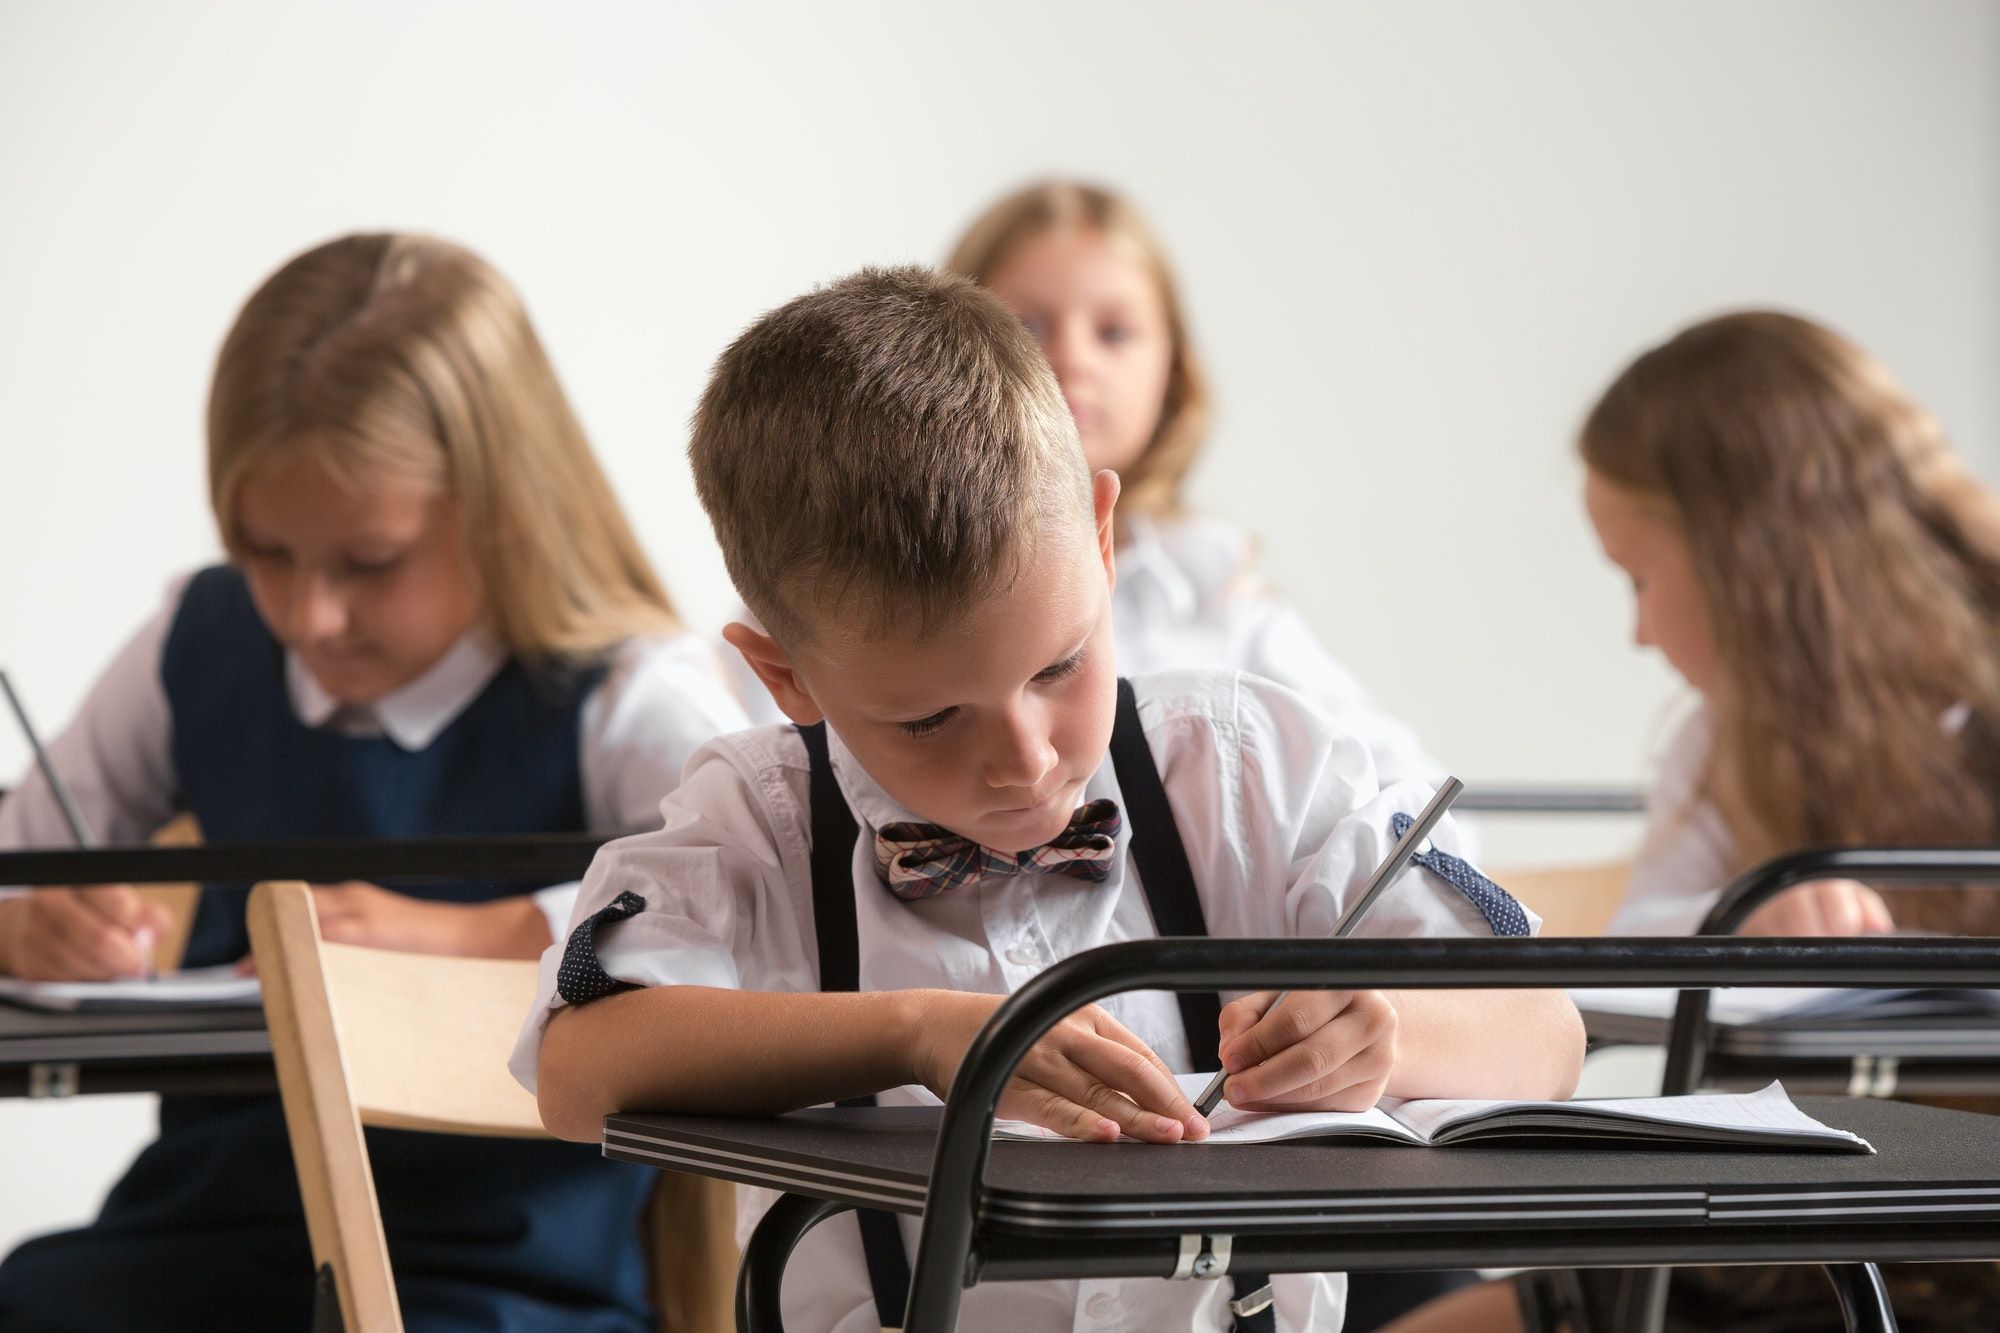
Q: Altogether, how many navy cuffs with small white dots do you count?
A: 2